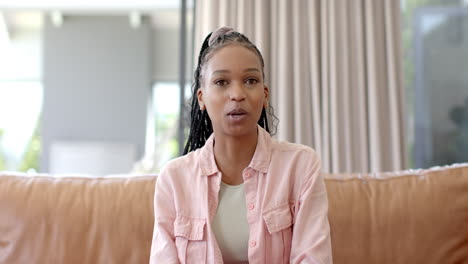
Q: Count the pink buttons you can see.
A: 3